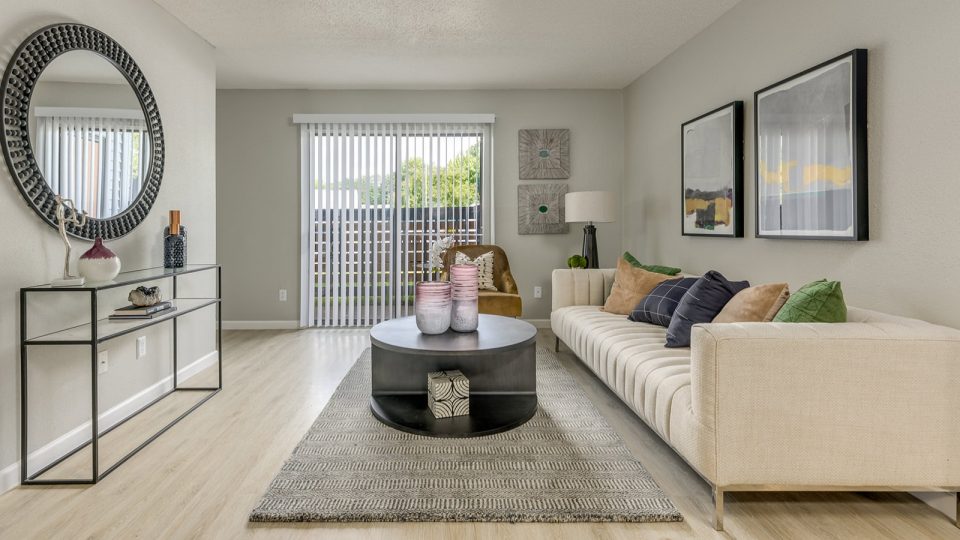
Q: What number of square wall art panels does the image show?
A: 2